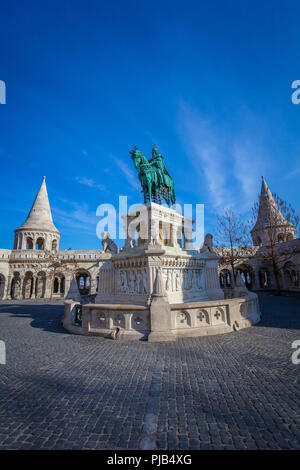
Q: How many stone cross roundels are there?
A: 6